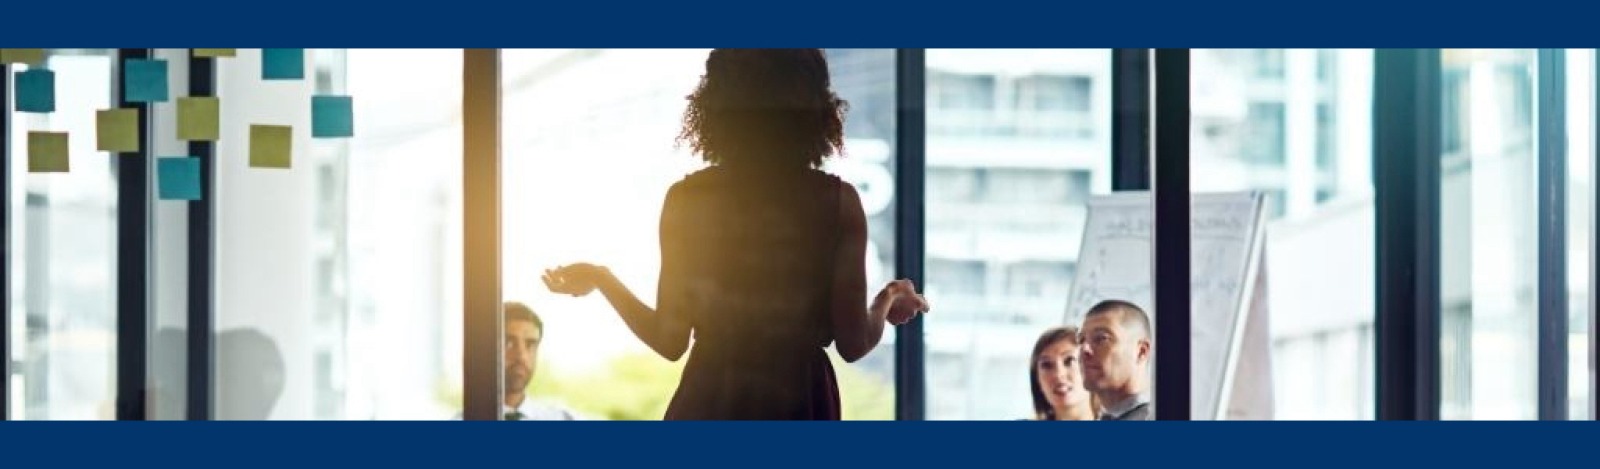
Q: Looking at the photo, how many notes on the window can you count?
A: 11